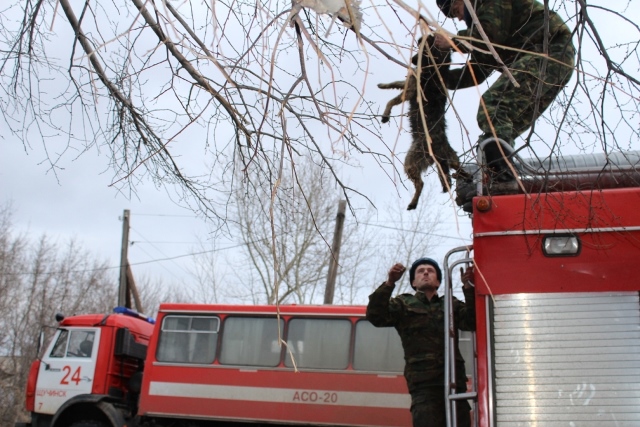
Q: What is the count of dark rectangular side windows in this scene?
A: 4